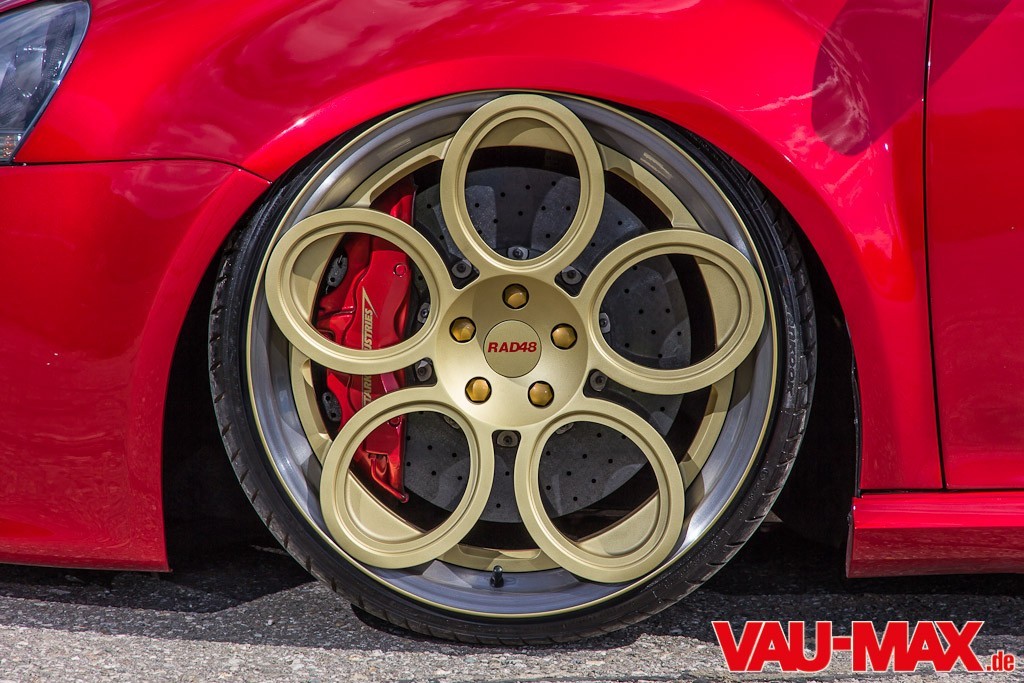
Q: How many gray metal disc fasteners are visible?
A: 10